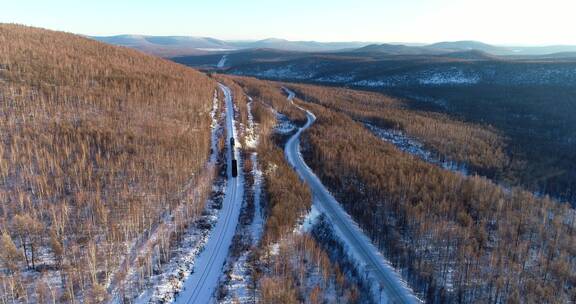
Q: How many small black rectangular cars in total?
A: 2